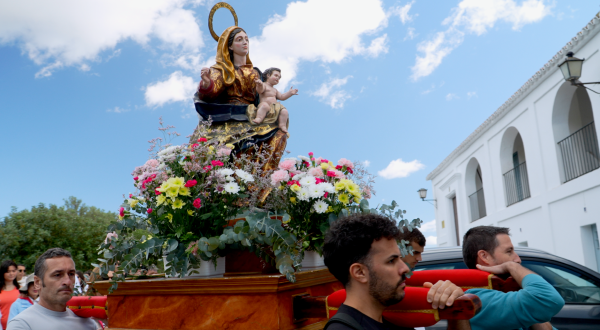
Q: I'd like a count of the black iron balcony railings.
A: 3